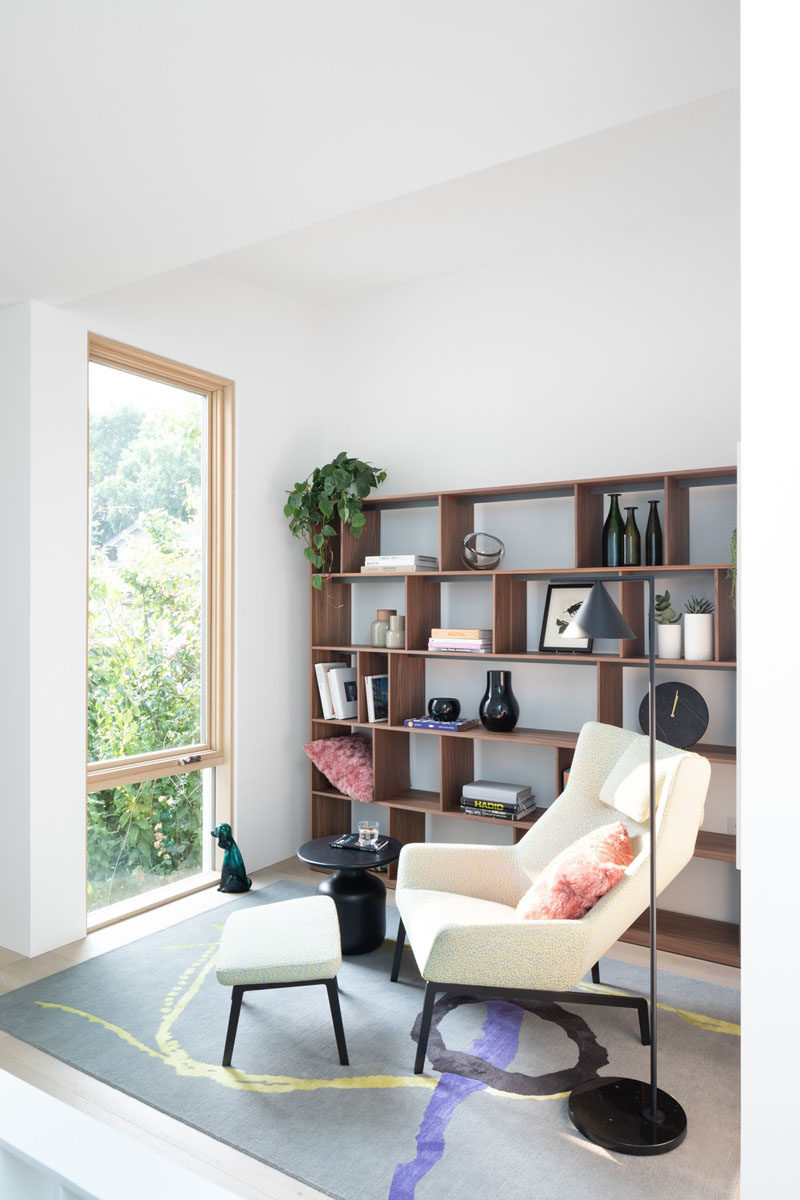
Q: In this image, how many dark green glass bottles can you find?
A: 3